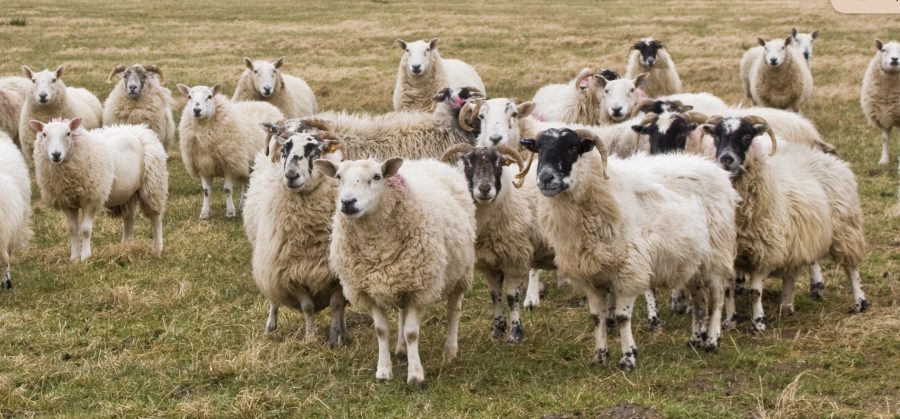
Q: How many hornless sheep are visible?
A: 10